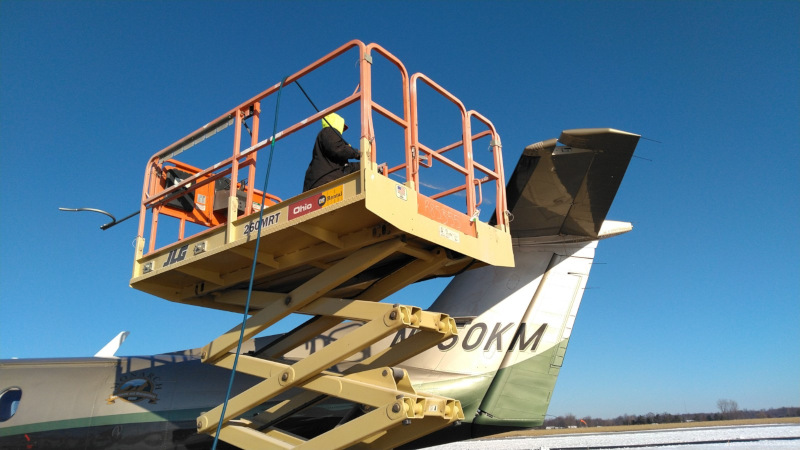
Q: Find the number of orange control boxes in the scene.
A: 1